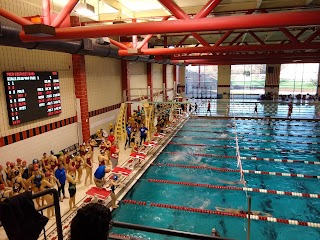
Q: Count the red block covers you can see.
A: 5